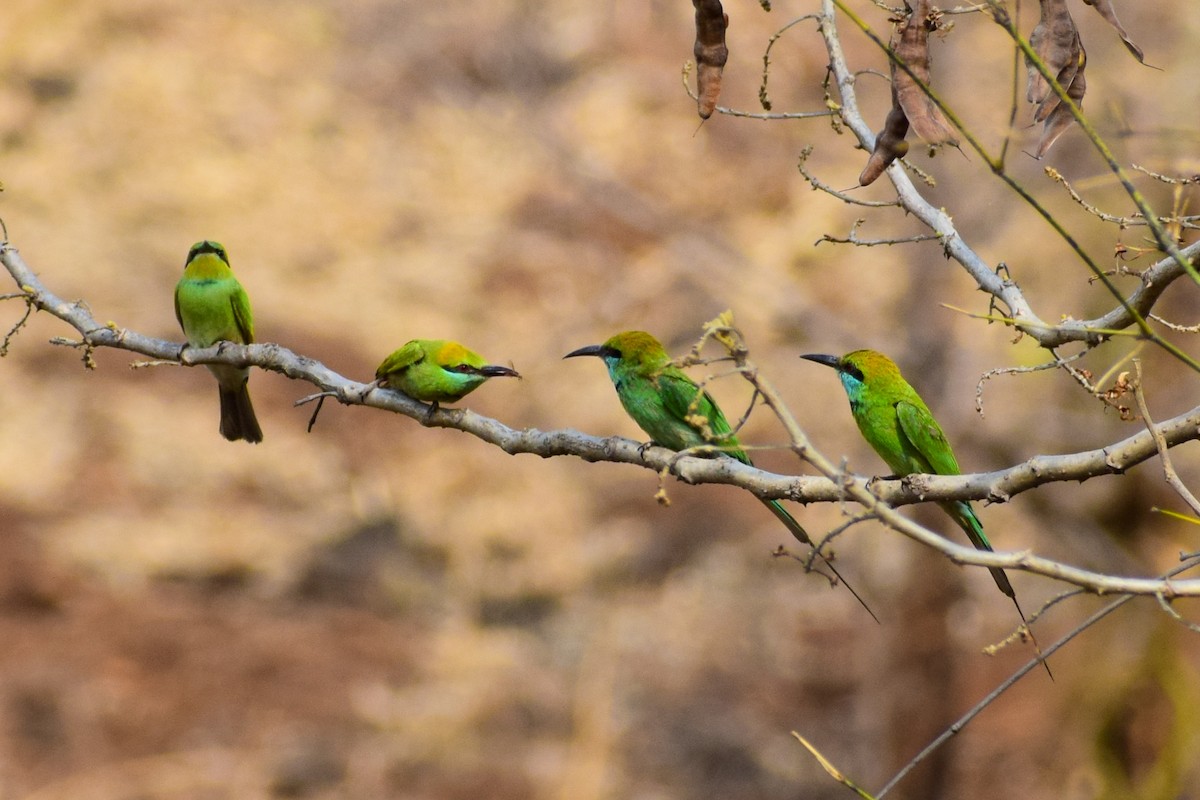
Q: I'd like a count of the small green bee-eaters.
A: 4